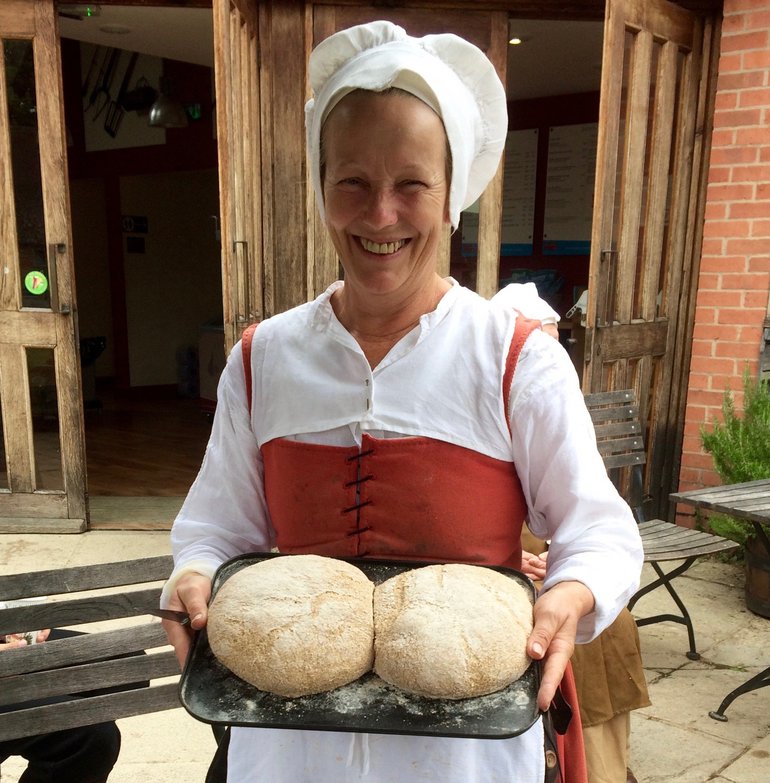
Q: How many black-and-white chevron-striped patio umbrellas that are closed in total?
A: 0